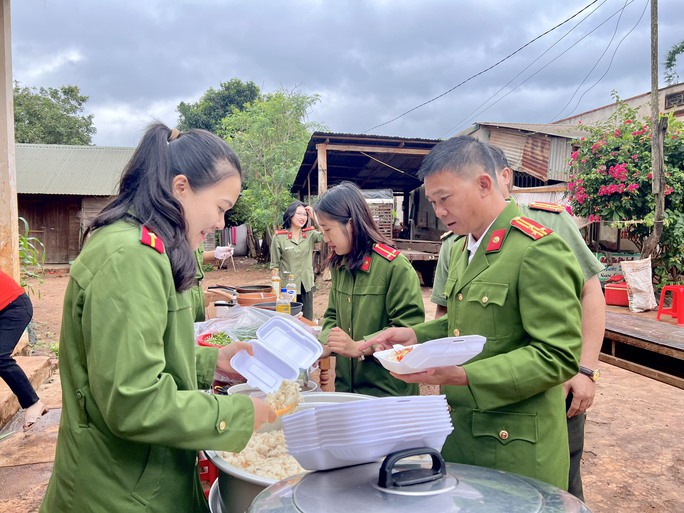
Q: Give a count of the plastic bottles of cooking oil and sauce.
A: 3